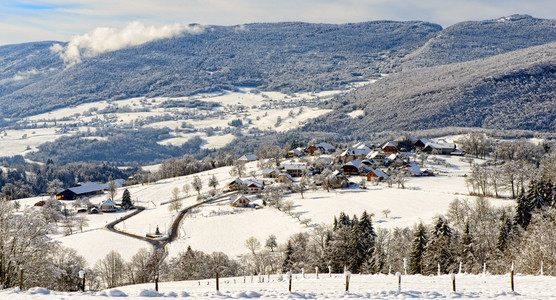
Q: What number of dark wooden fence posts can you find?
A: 9